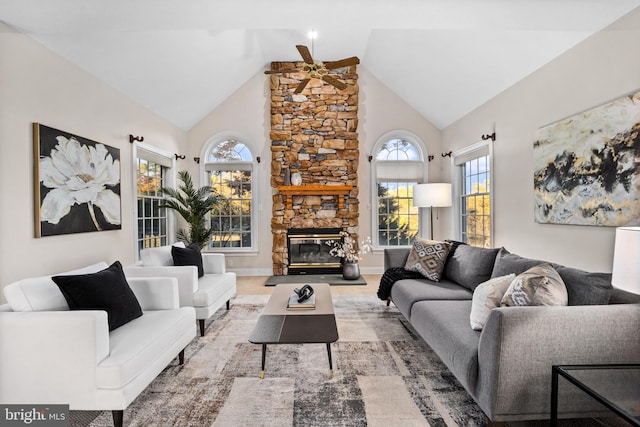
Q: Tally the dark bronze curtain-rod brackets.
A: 8